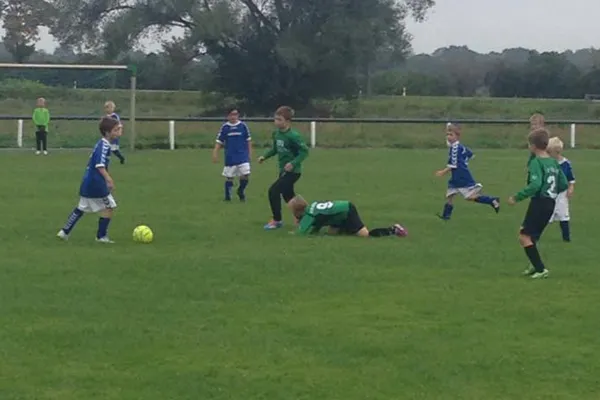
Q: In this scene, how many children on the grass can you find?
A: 10